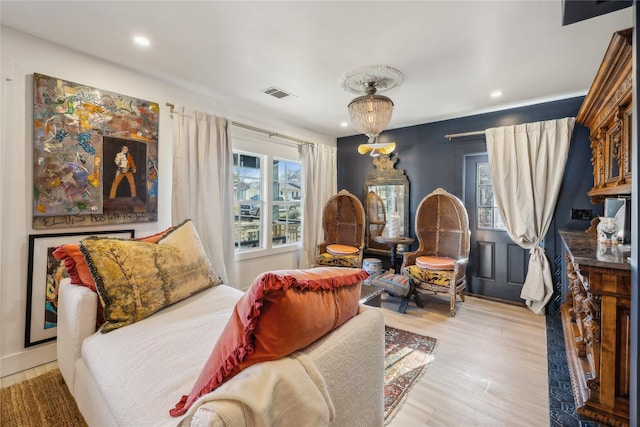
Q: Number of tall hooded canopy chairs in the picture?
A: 2